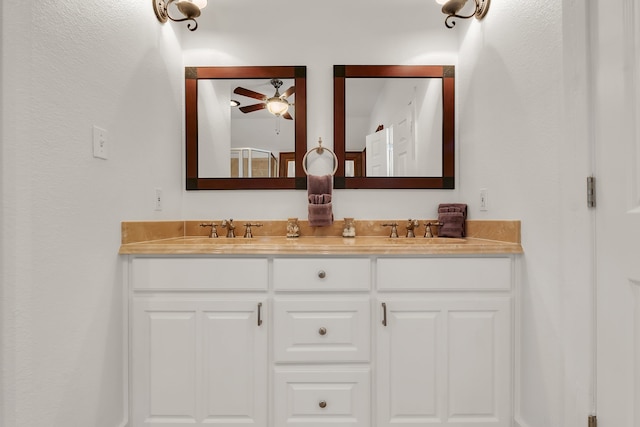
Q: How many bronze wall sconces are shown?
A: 2